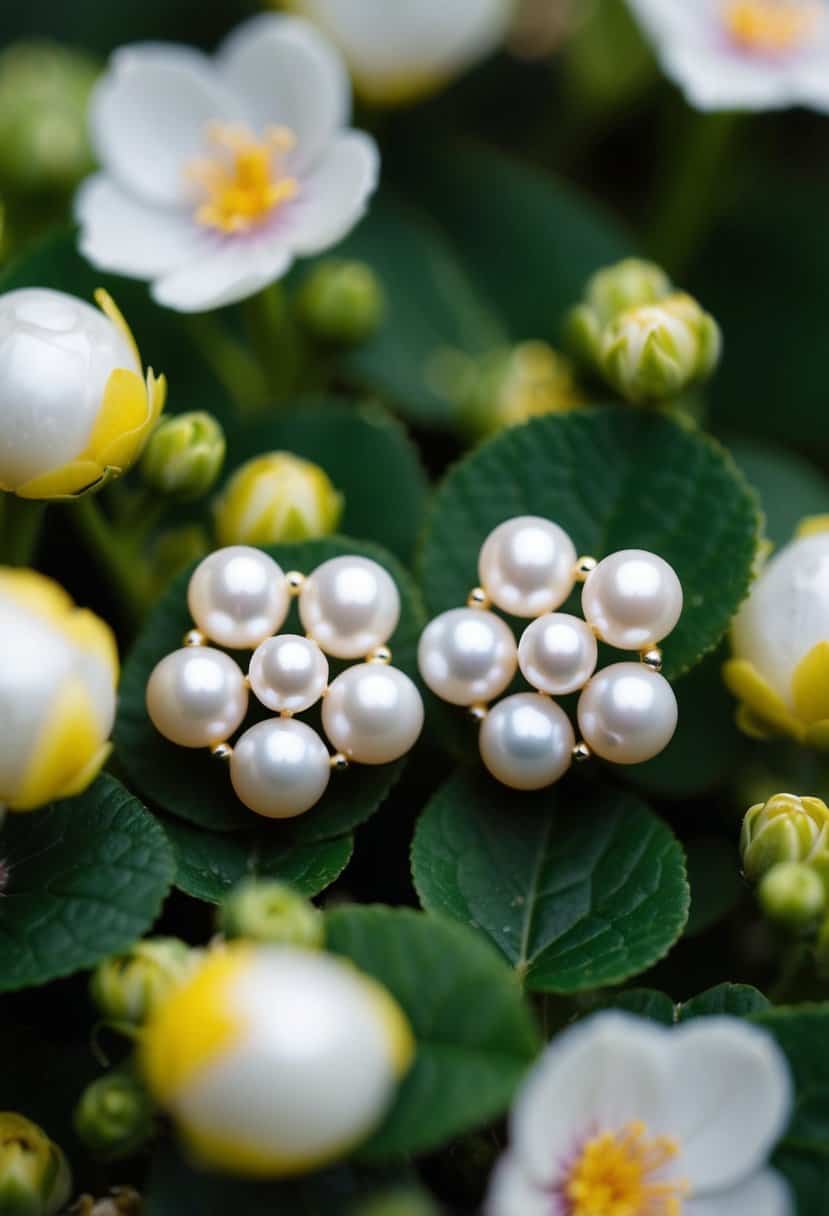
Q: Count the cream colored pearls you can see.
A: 12